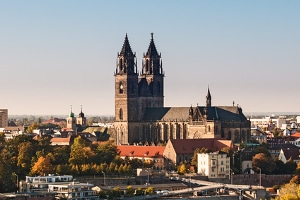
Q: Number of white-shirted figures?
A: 0